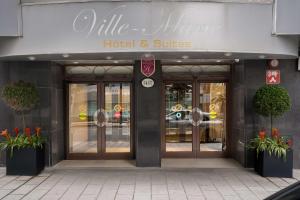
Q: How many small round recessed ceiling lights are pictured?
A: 11